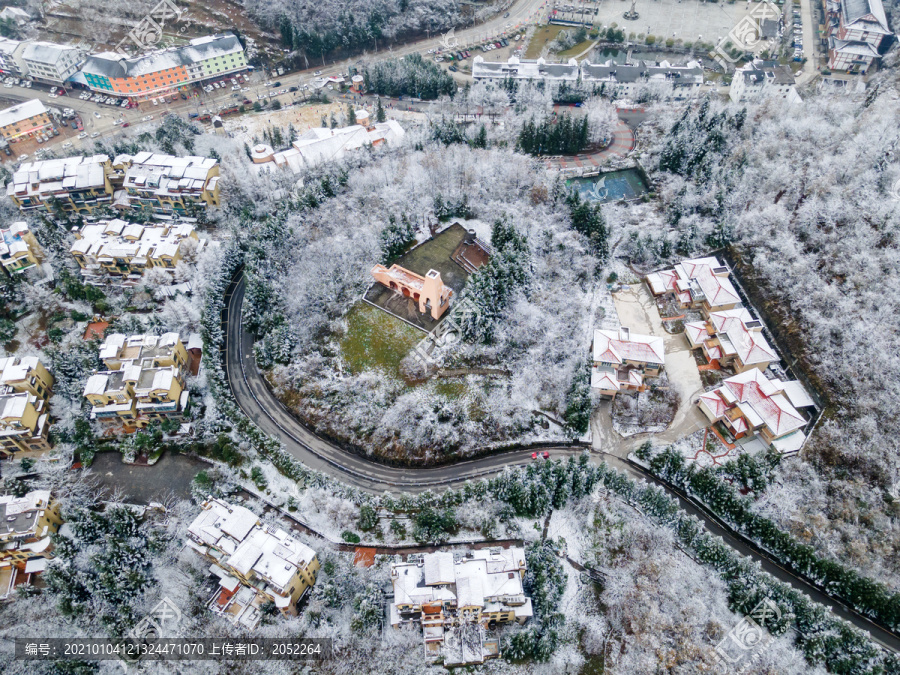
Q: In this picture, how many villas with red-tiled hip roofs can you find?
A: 4